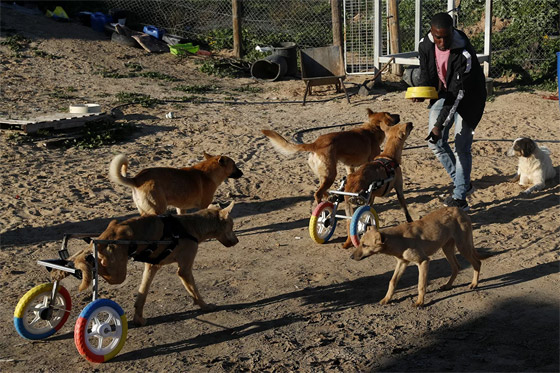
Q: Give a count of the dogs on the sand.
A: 6